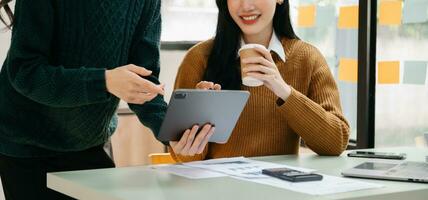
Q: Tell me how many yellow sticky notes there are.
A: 5